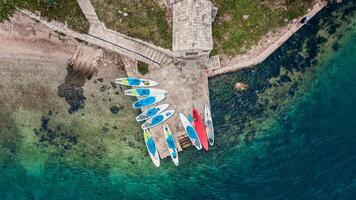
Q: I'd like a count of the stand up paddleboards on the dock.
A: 10